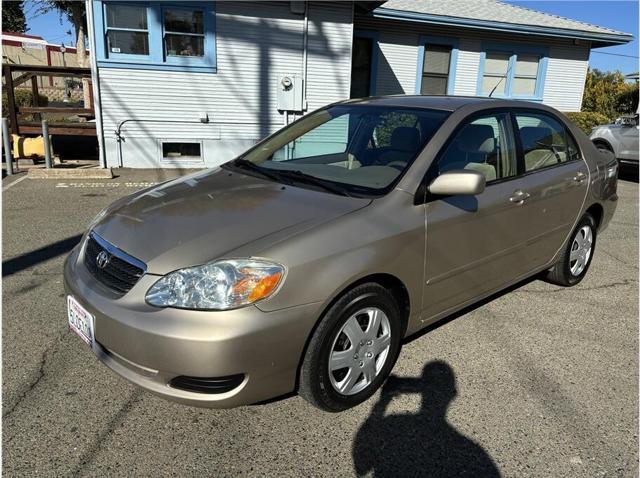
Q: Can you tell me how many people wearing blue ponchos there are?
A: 0